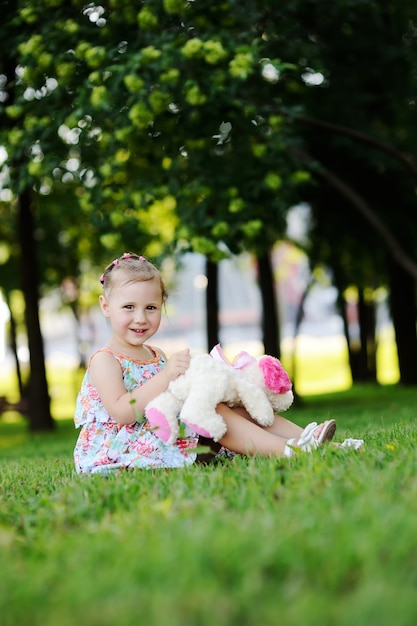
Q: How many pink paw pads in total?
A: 2